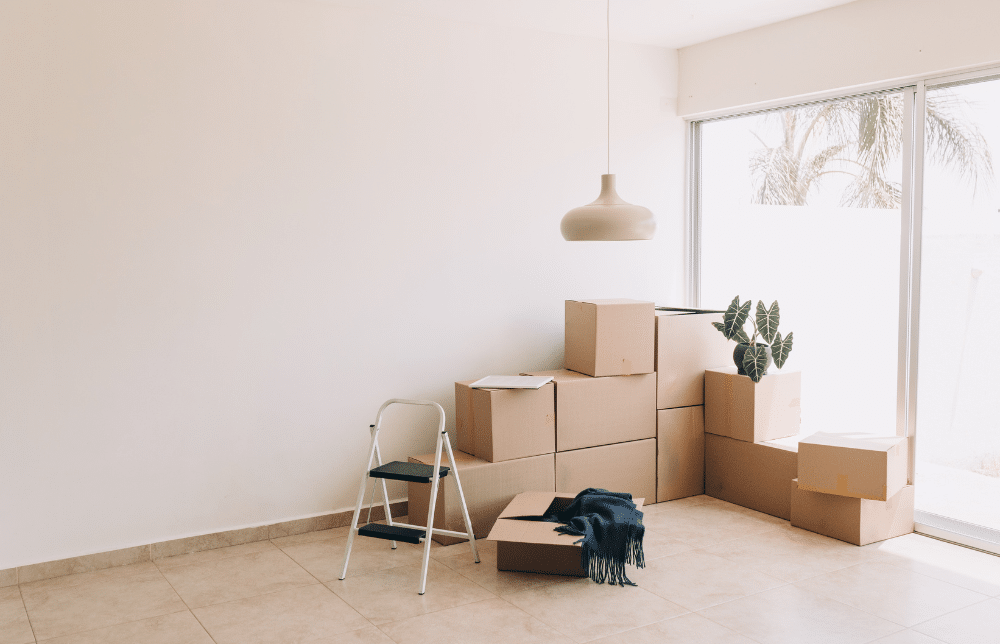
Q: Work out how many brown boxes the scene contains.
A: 12